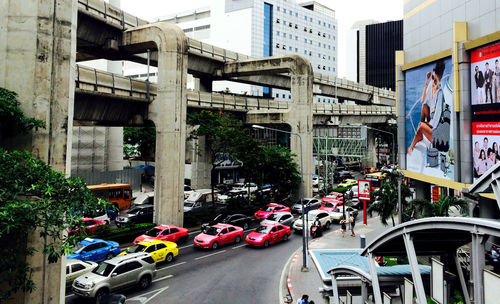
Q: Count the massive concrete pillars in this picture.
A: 3